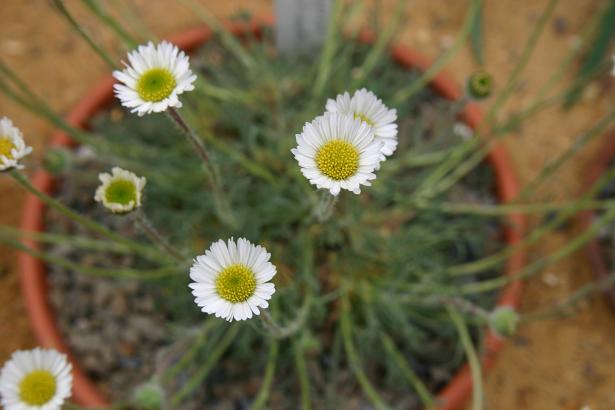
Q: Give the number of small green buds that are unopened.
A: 4